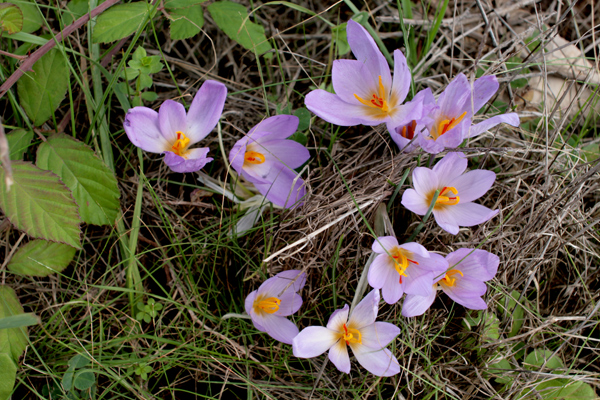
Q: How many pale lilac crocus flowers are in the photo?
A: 10